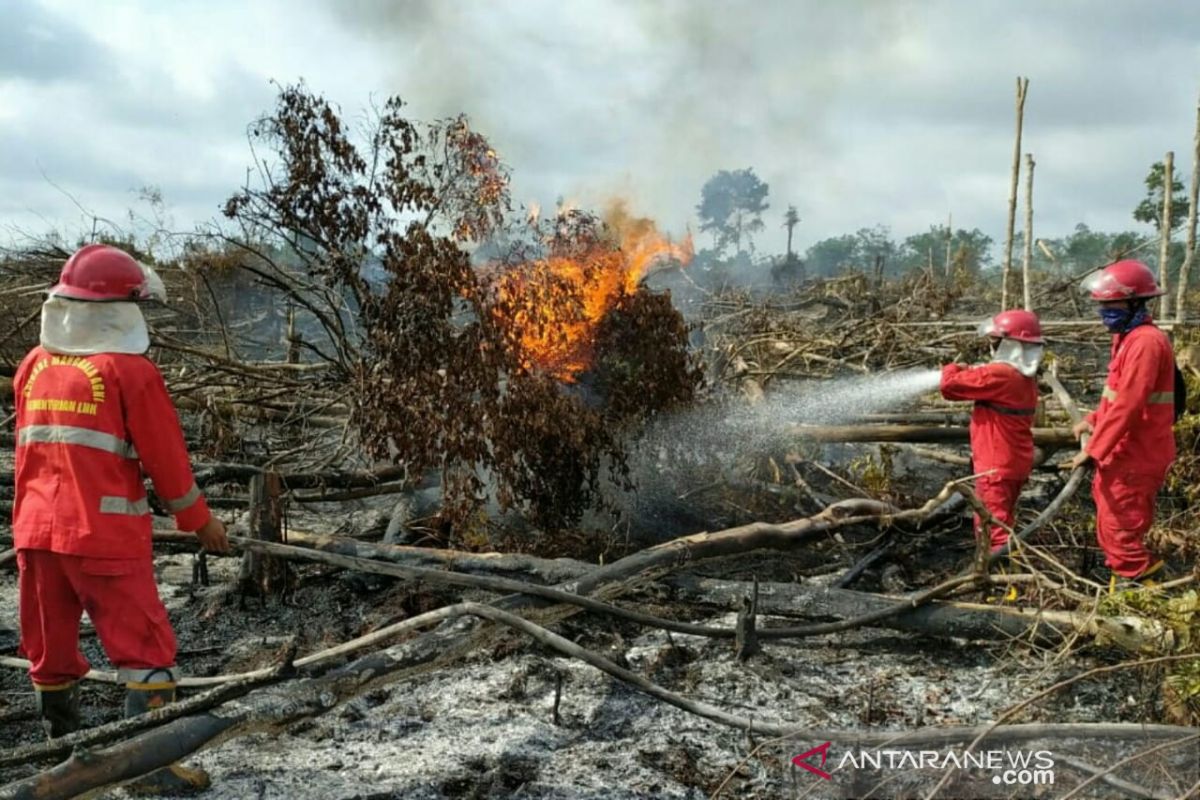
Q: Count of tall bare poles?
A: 4